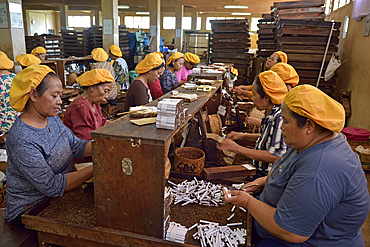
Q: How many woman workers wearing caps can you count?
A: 15